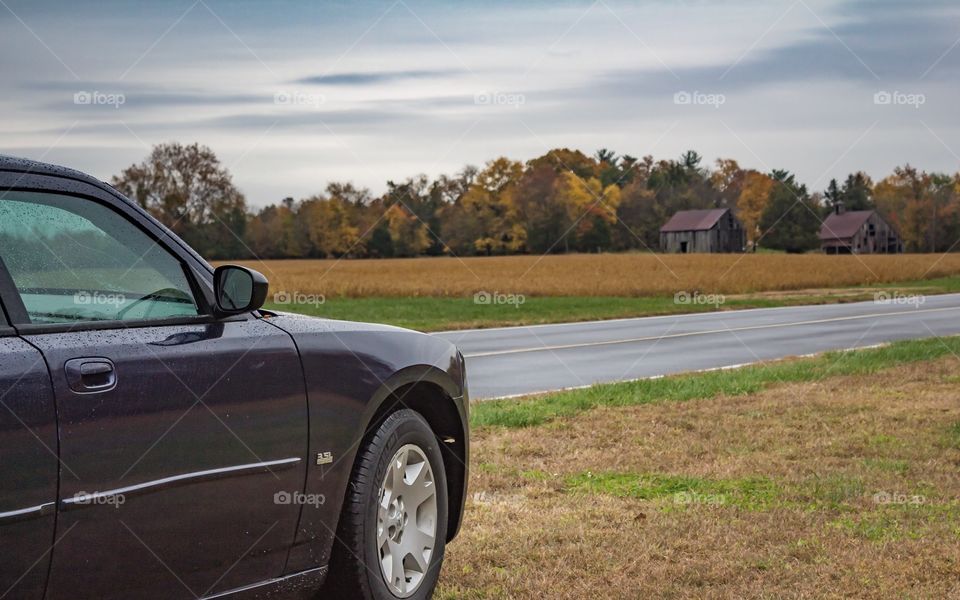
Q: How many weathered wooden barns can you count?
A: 2